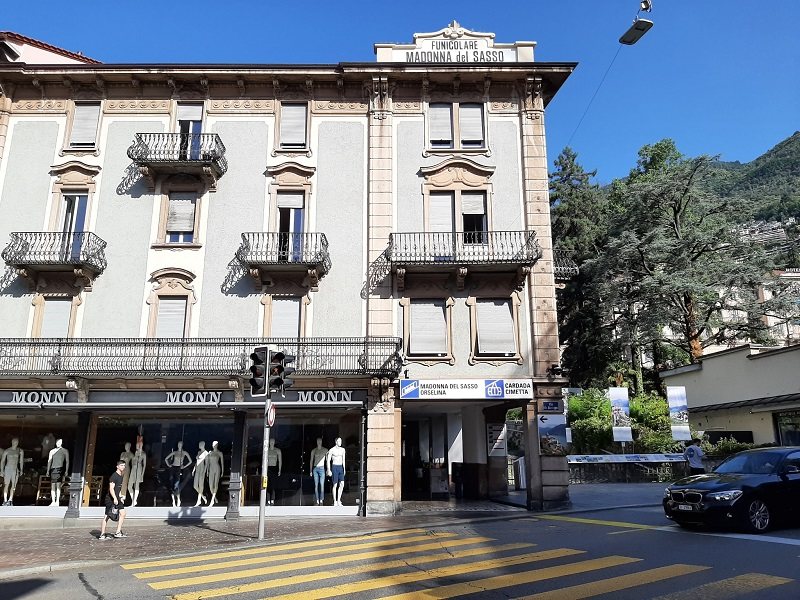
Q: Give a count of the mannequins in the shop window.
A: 10